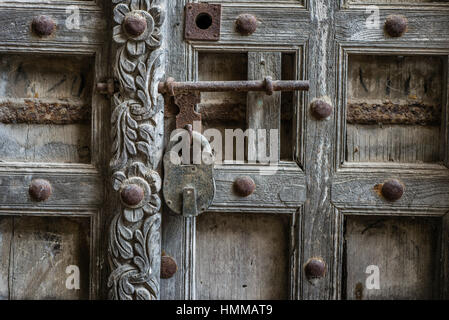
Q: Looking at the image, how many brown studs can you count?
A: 11